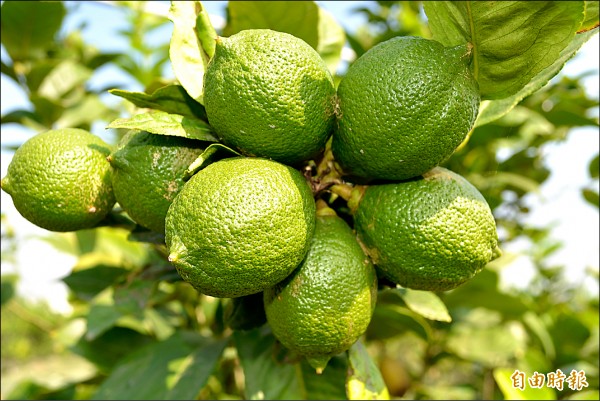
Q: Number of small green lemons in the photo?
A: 7